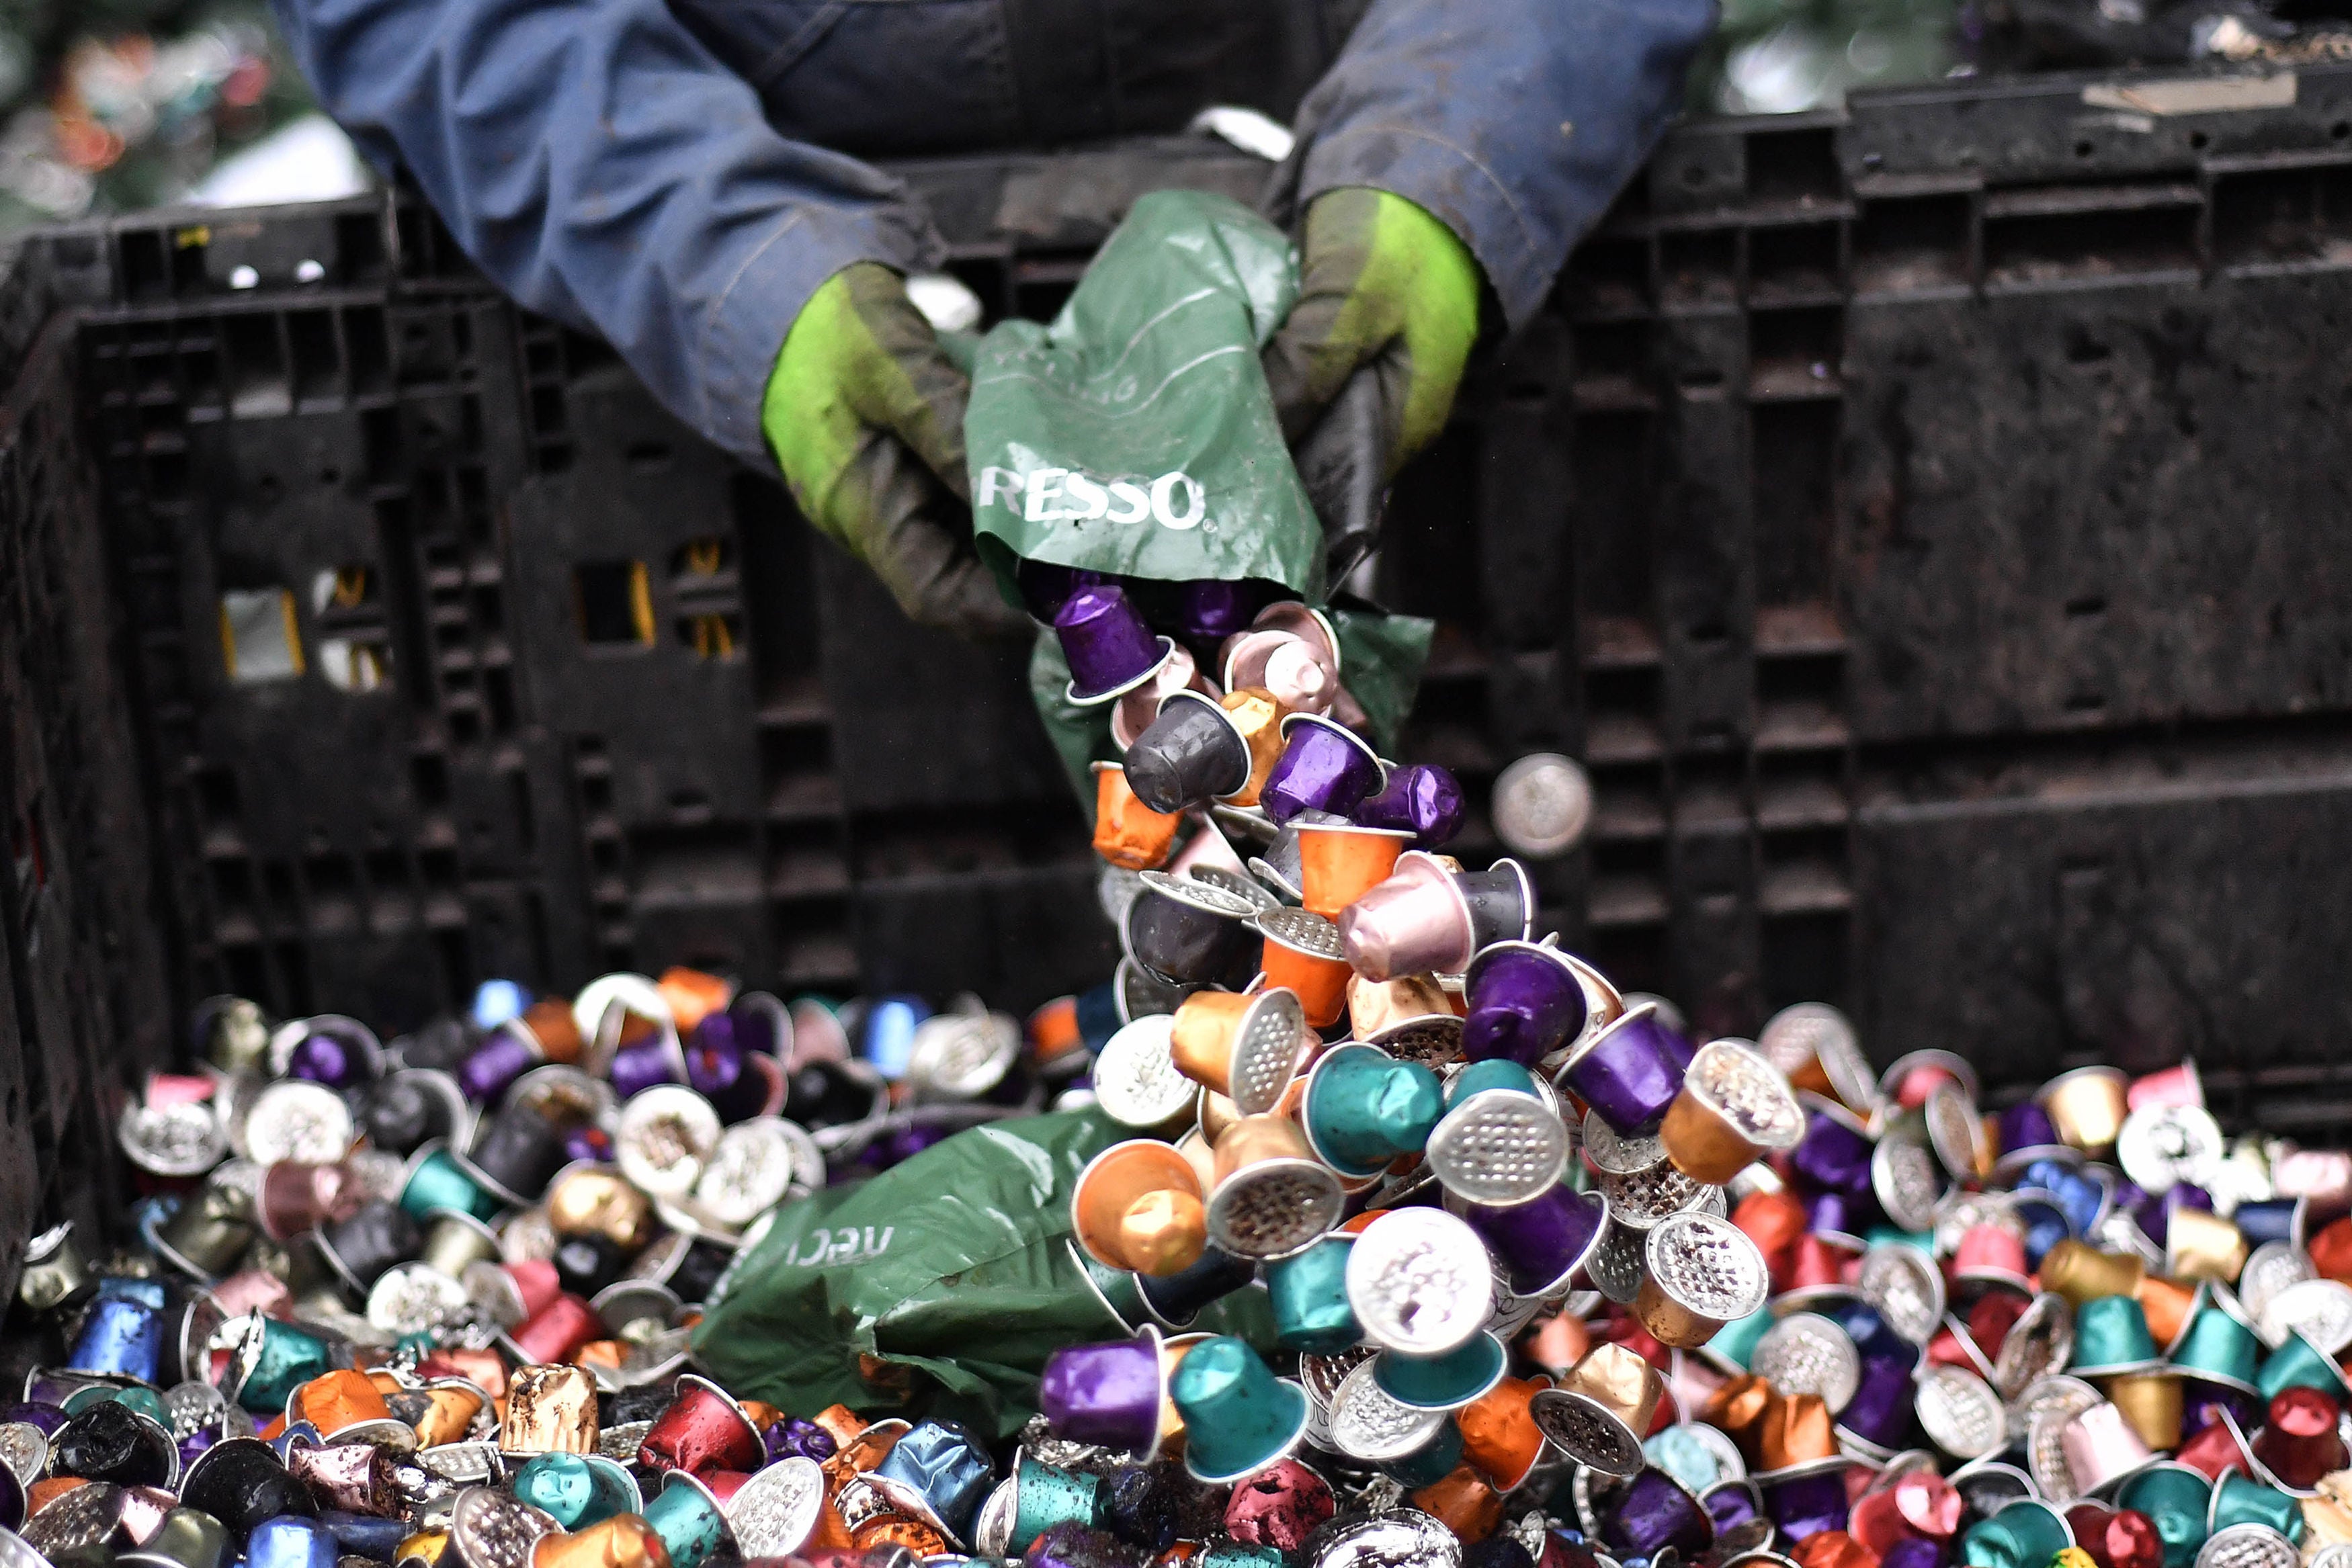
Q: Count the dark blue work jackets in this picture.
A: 1